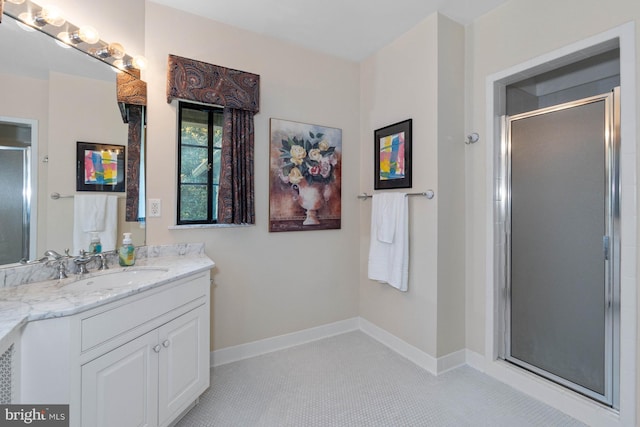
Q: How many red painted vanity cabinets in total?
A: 0